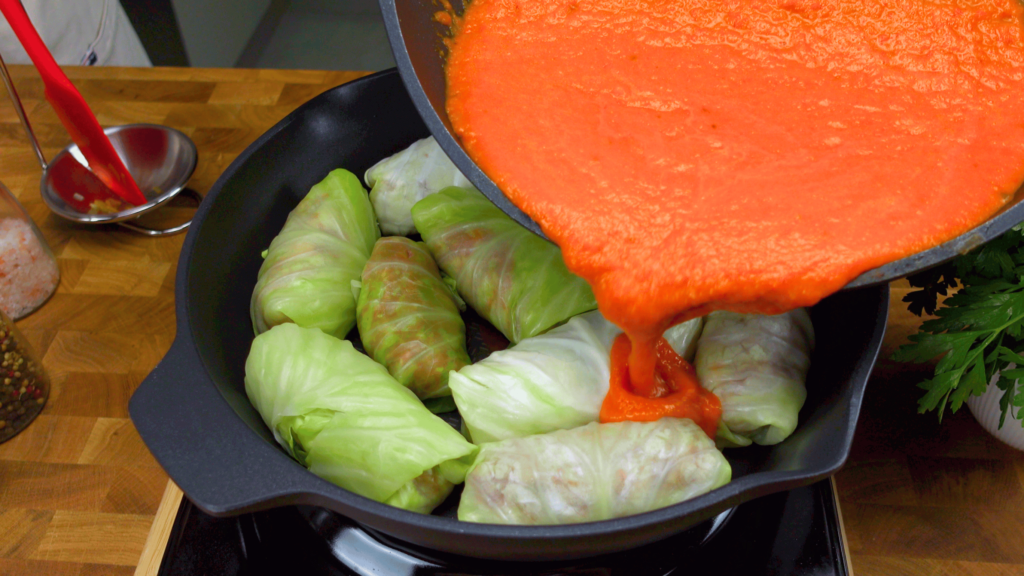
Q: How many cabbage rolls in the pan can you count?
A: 8